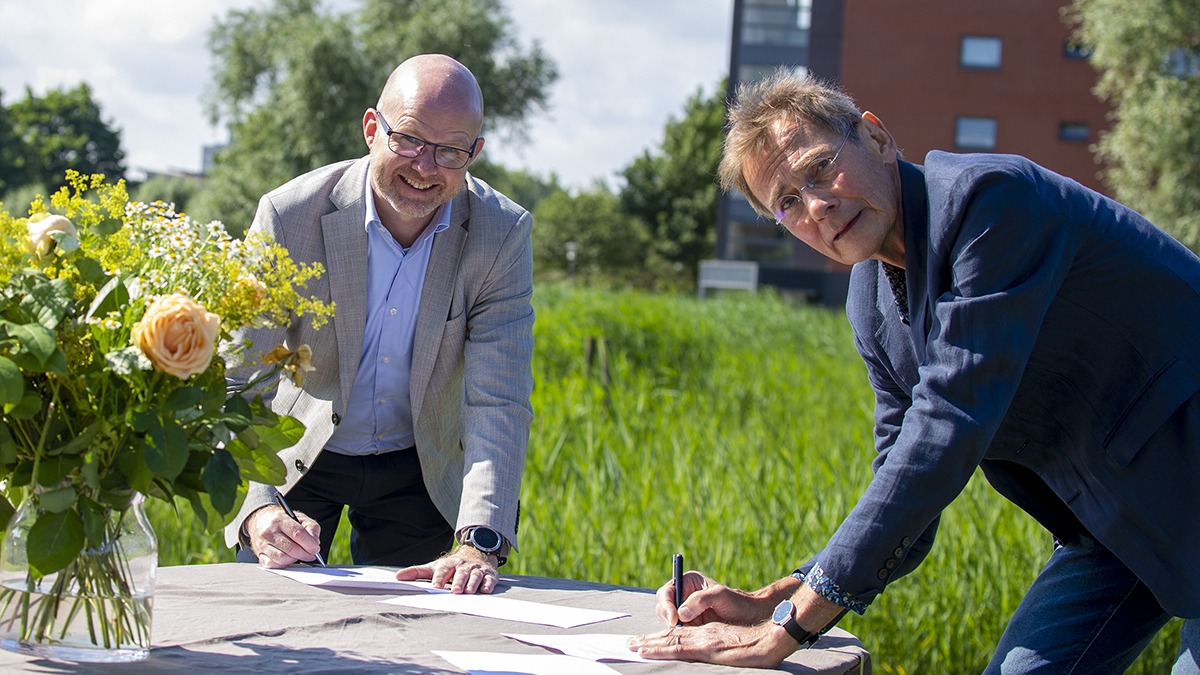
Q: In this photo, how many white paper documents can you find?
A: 4